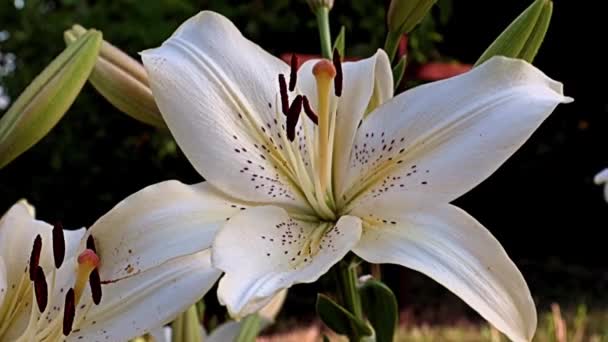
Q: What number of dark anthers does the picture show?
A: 11